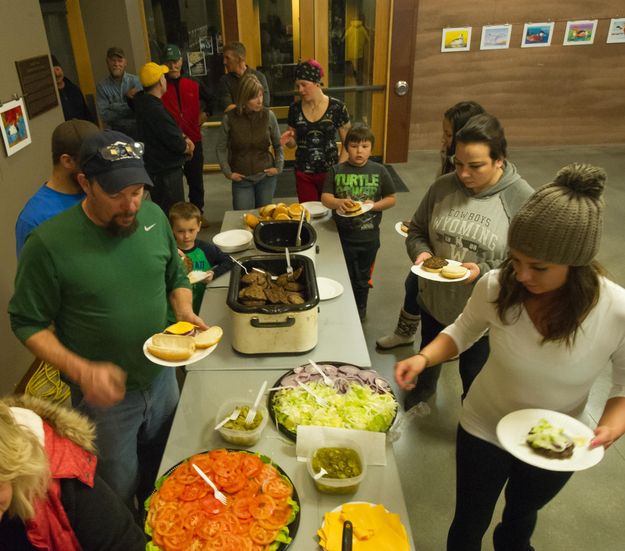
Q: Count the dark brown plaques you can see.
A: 1